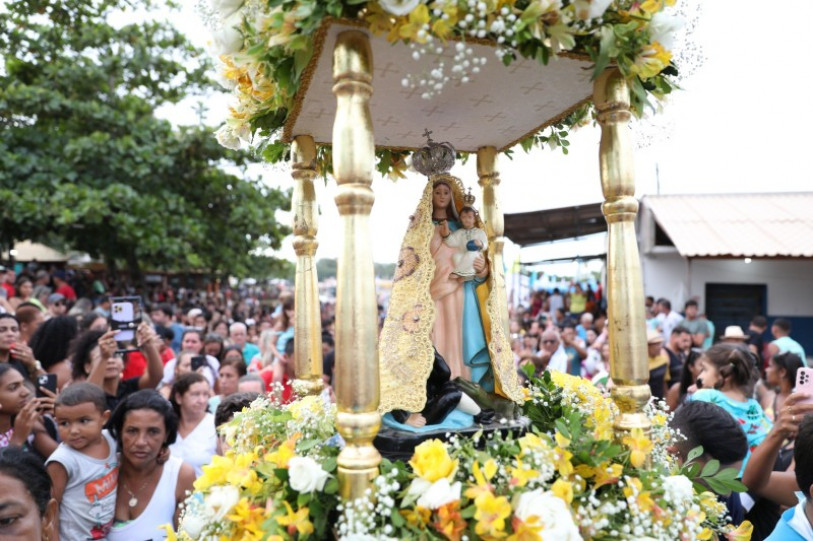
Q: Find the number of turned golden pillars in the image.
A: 4